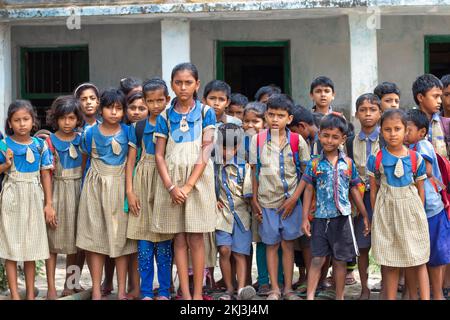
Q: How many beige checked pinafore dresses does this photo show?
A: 6